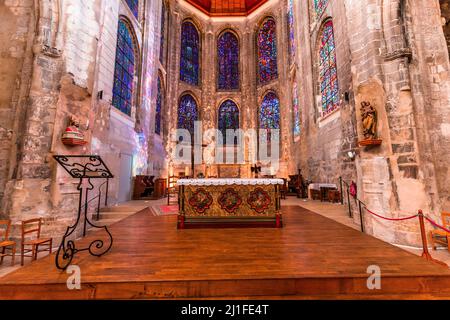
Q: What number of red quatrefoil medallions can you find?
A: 3